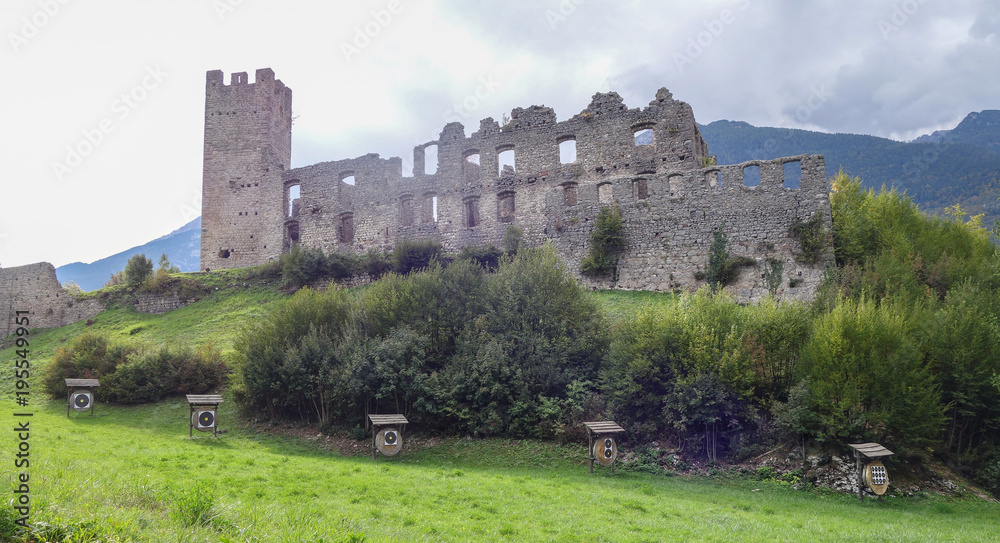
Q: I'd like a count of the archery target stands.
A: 5